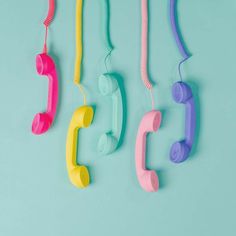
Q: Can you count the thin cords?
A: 5